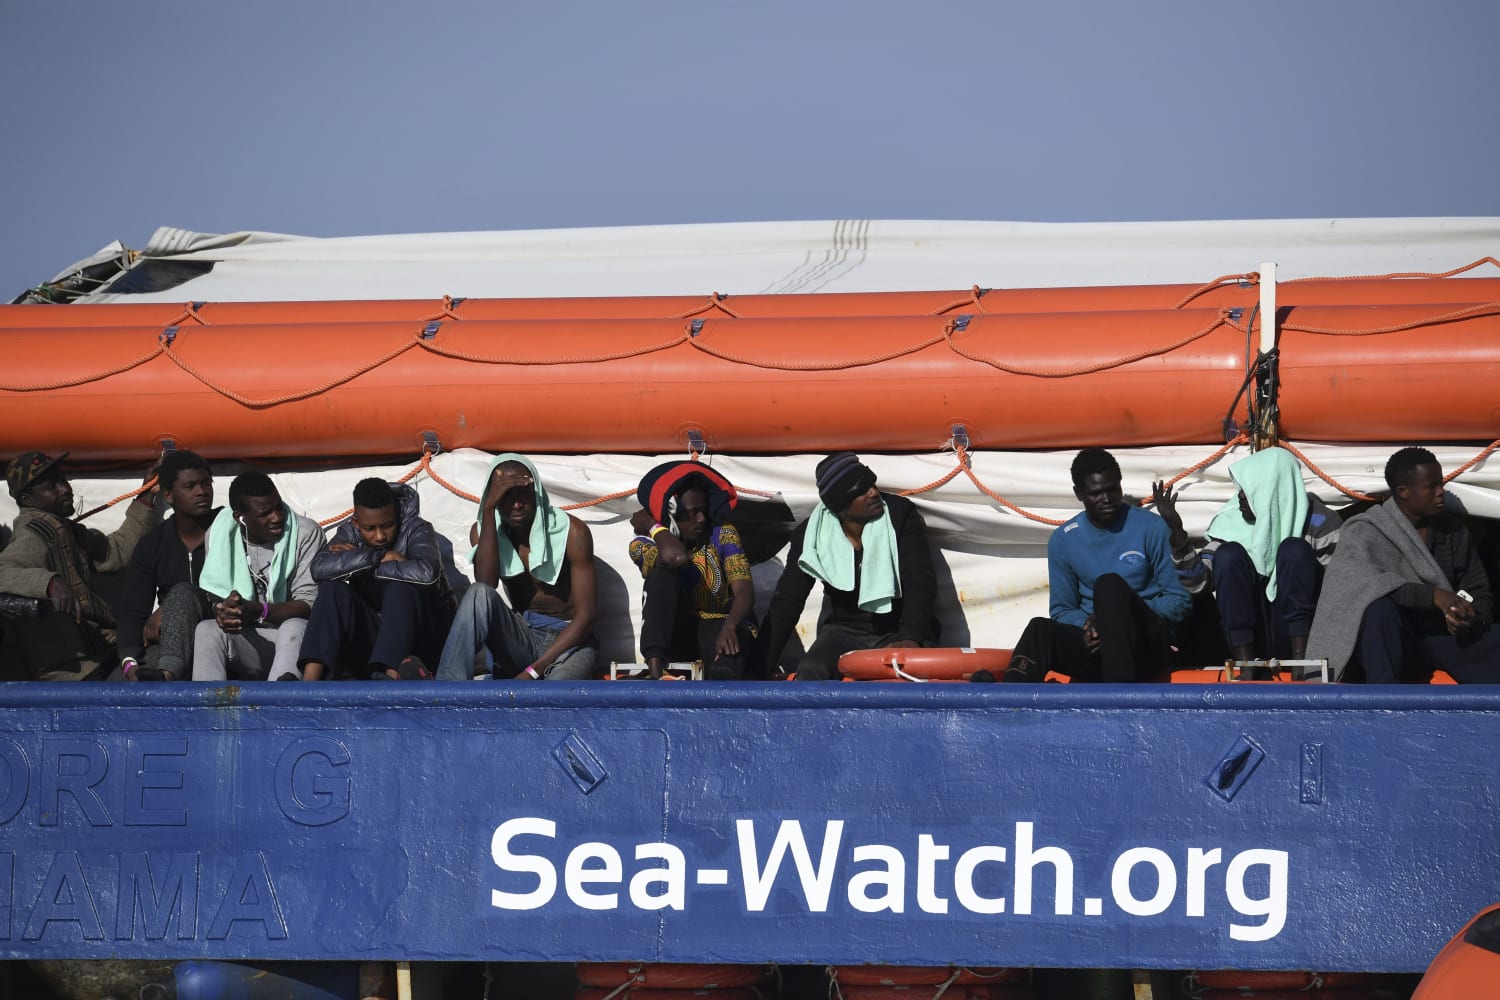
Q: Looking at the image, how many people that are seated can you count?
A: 10